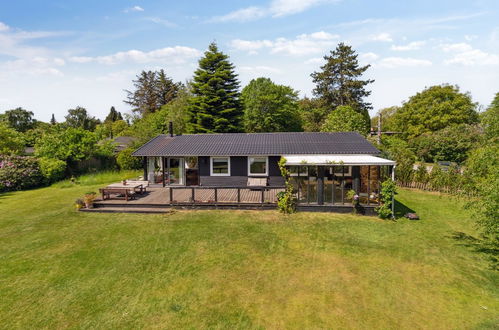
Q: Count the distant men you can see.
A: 0